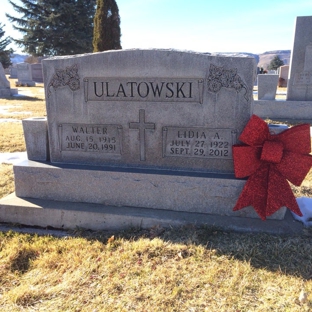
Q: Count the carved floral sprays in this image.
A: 2